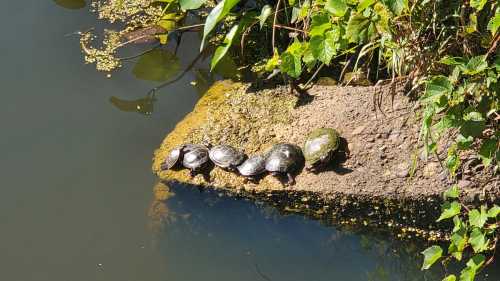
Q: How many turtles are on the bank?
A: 6